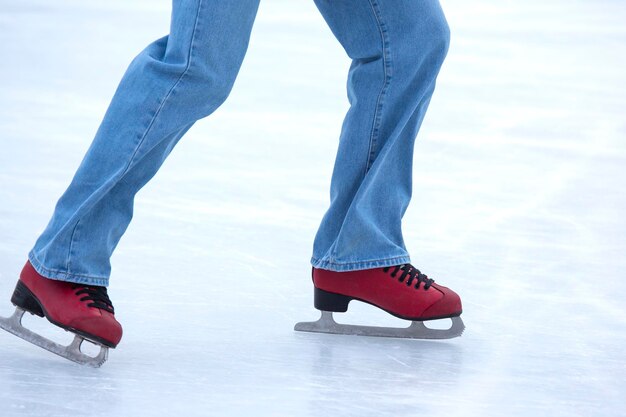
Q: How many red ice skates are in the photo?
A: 2